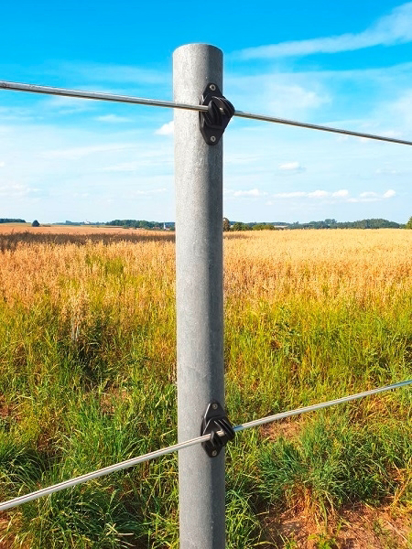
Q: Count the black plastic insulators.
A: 2